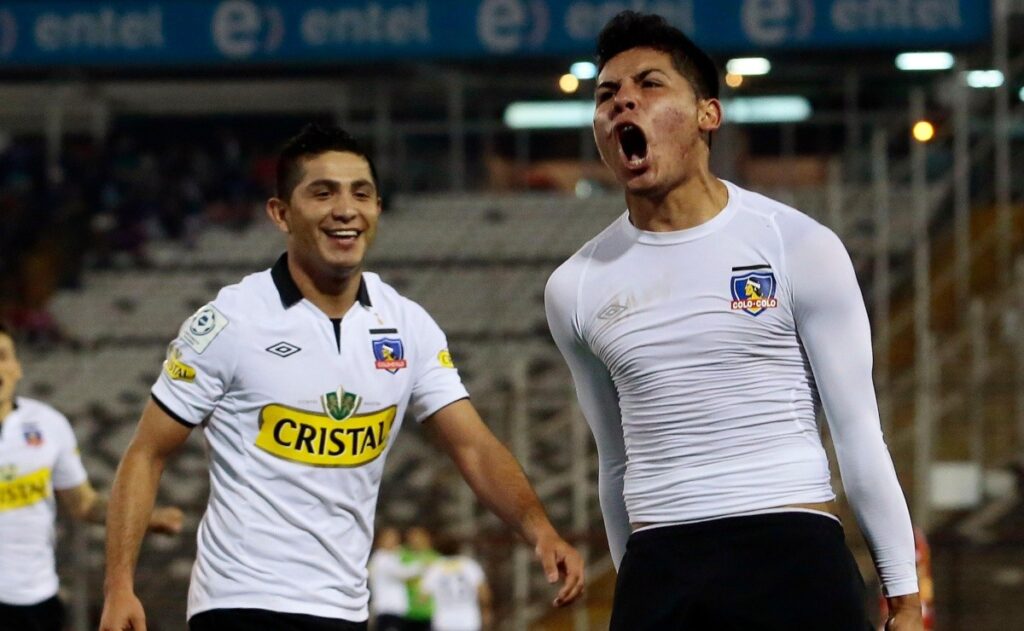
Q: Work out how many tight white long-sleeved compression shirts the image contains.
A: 1